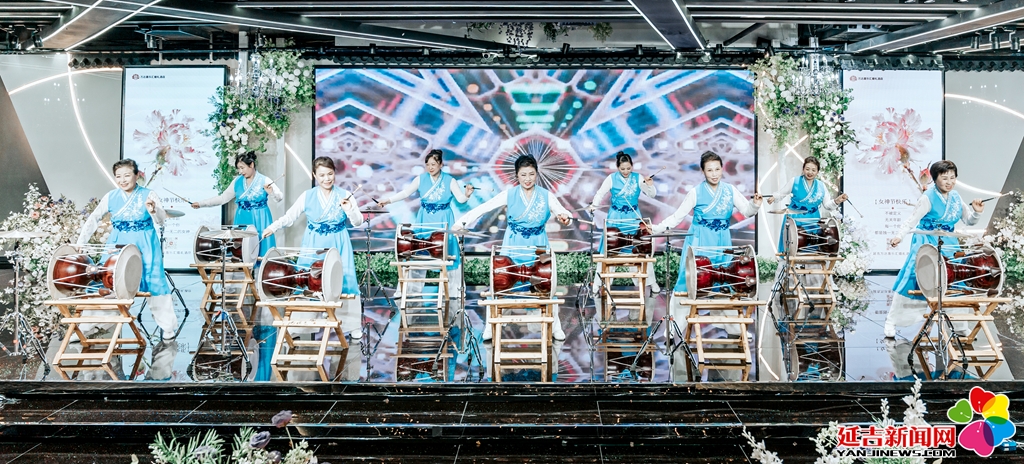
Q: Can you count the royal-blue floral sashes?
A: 9